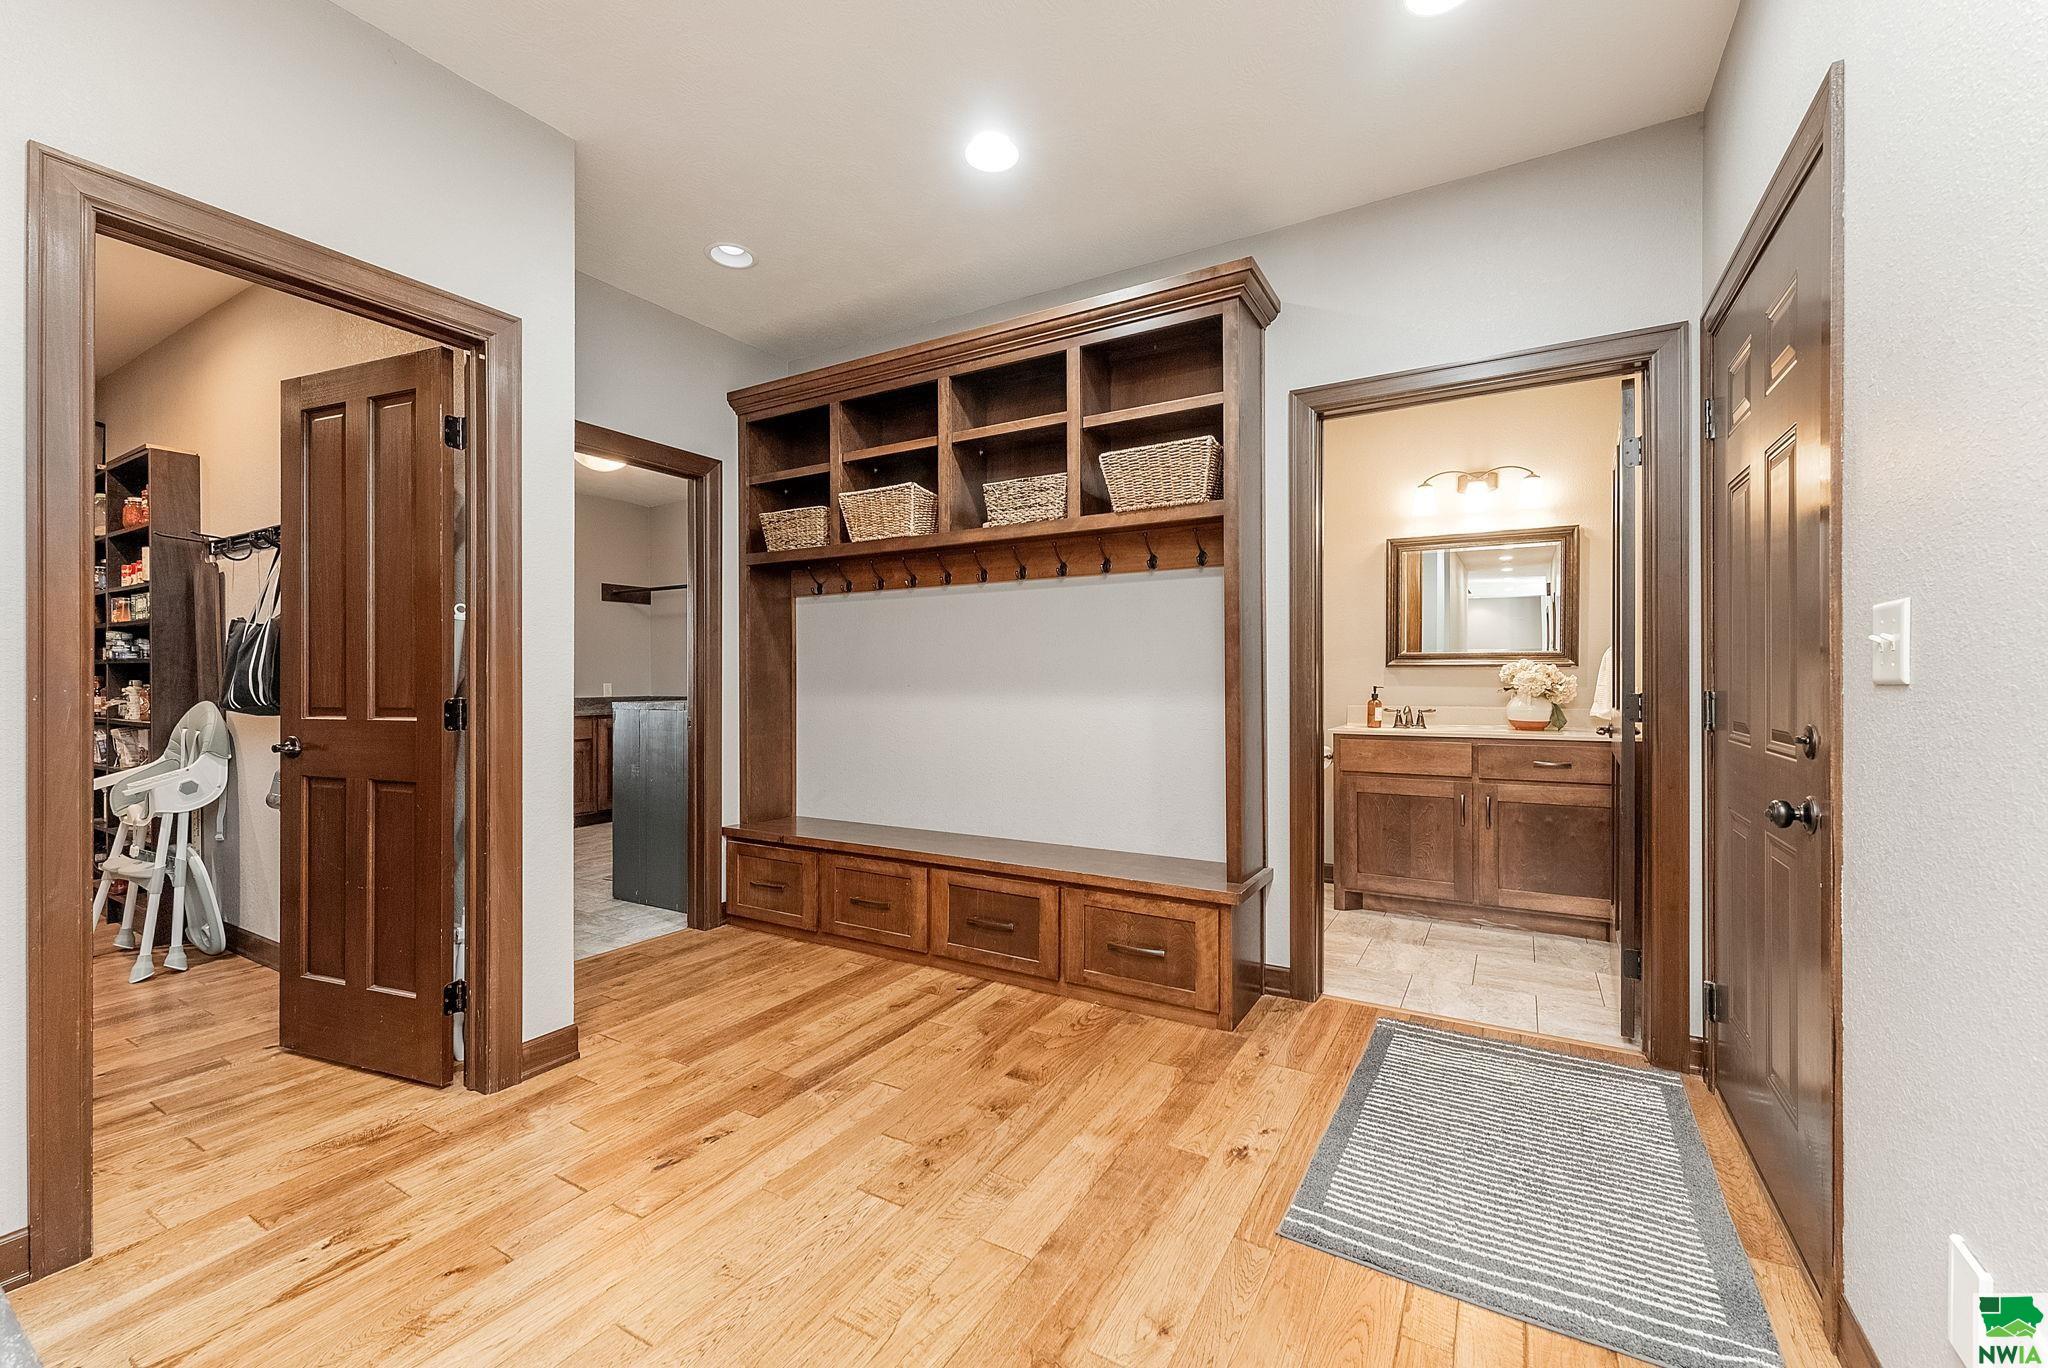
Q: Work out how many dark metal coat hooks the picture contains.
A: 11